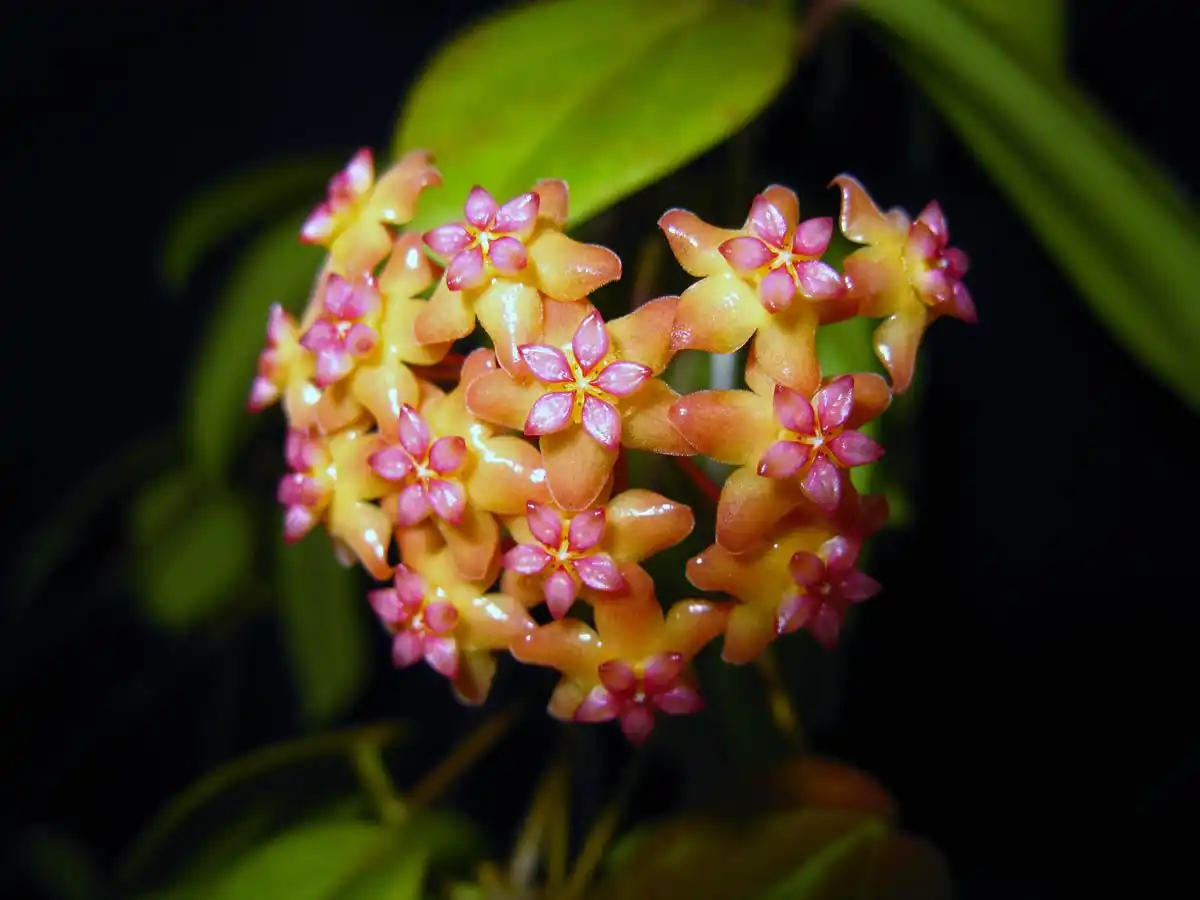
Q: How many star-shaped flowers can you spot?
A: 14